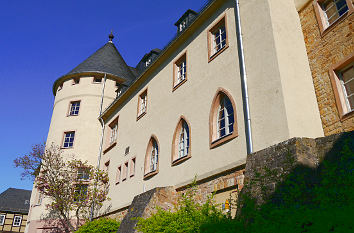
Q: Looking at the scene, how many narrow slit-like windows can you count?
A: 3